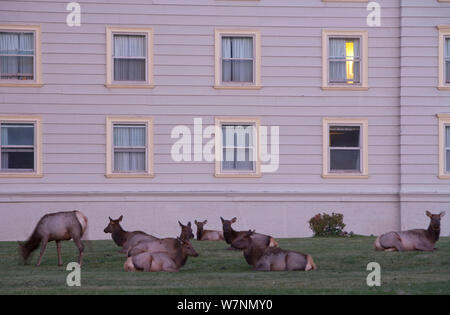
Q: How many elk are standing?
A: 1